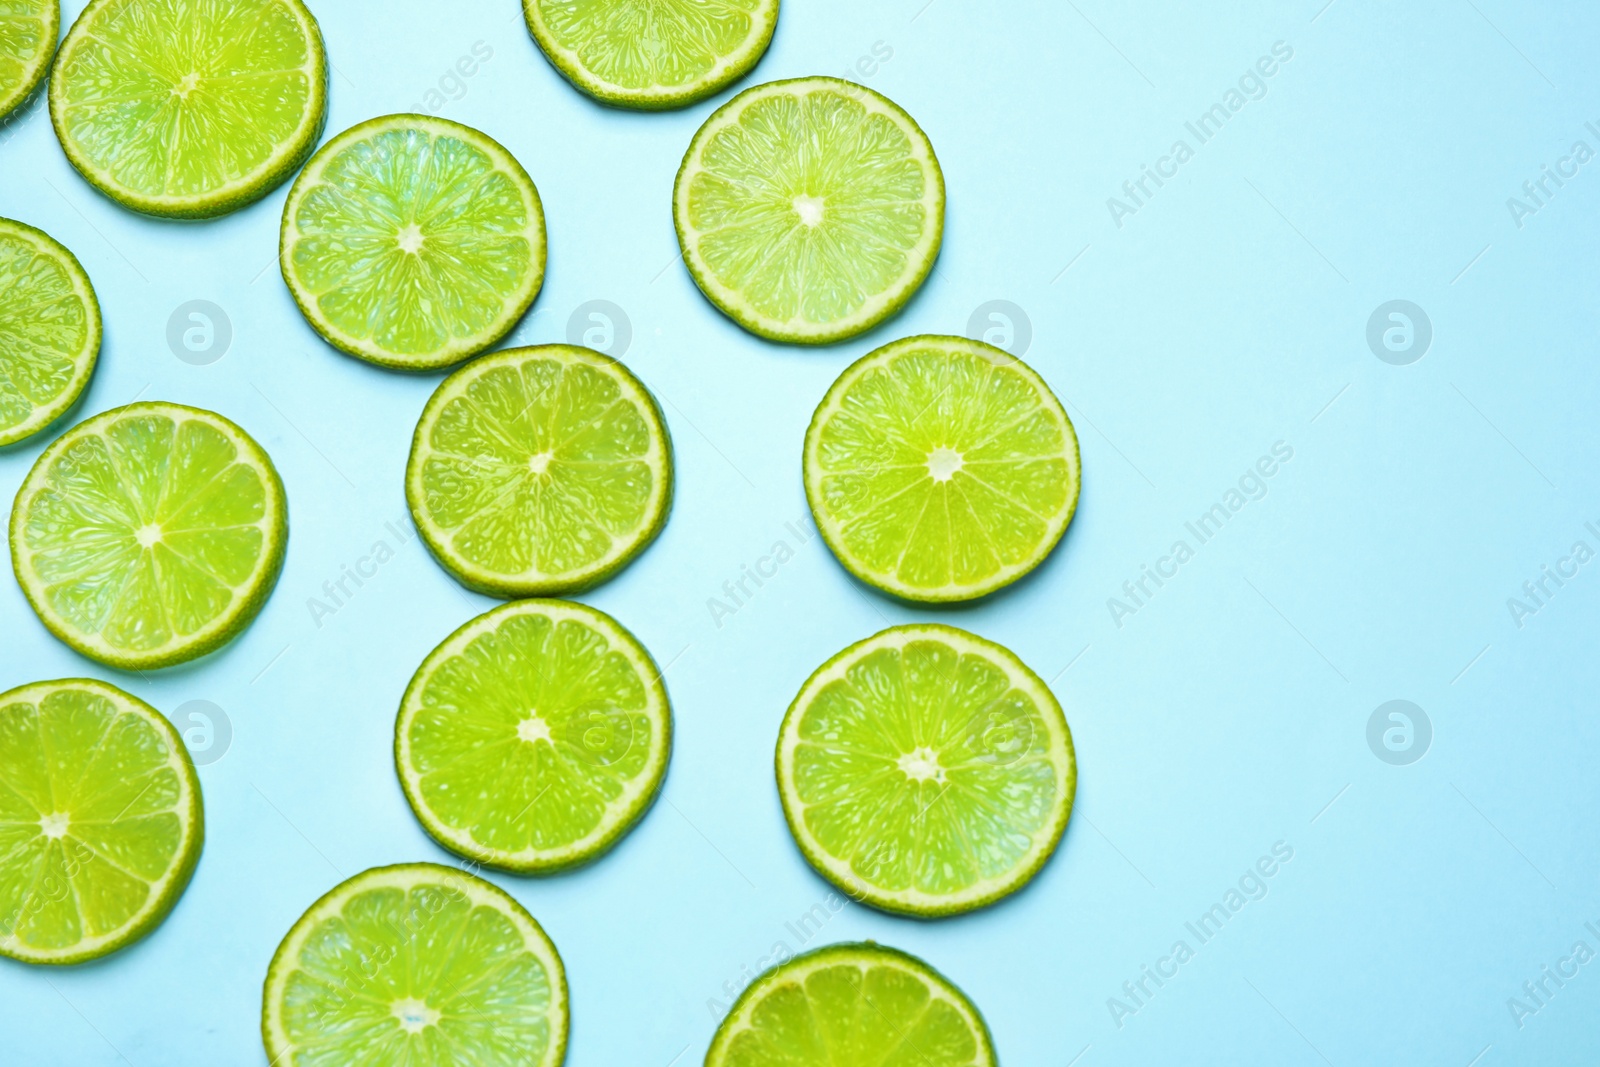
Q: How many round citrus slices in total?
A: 14